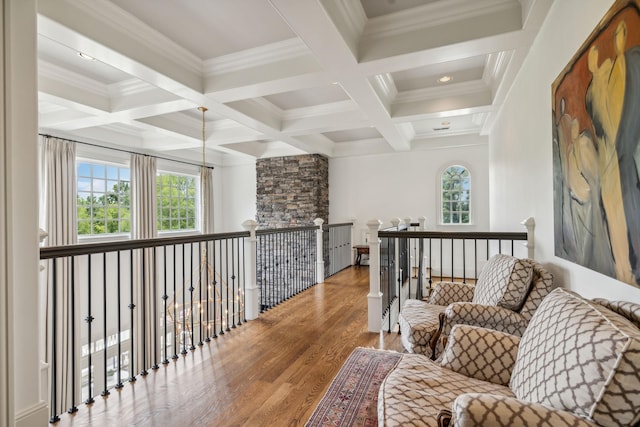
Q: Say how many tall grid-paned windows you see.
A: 3